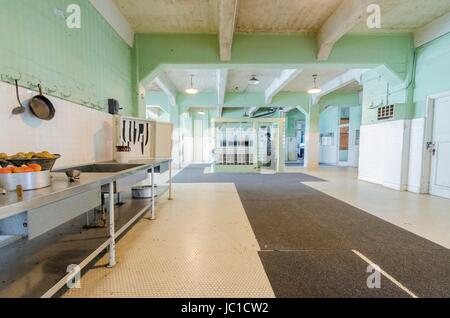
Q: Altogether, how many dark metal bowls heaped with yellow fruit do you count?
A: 1